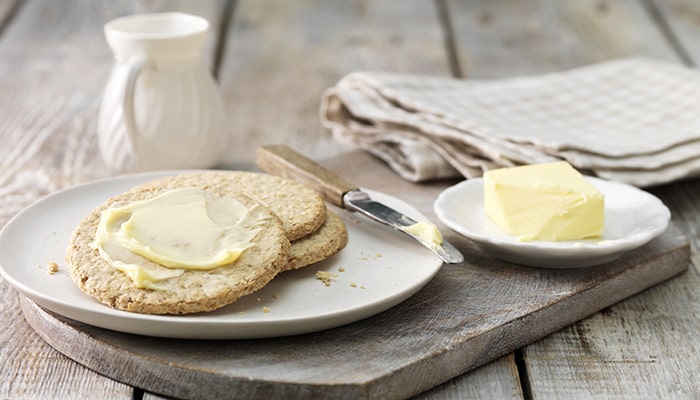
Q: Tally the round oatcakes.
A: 3